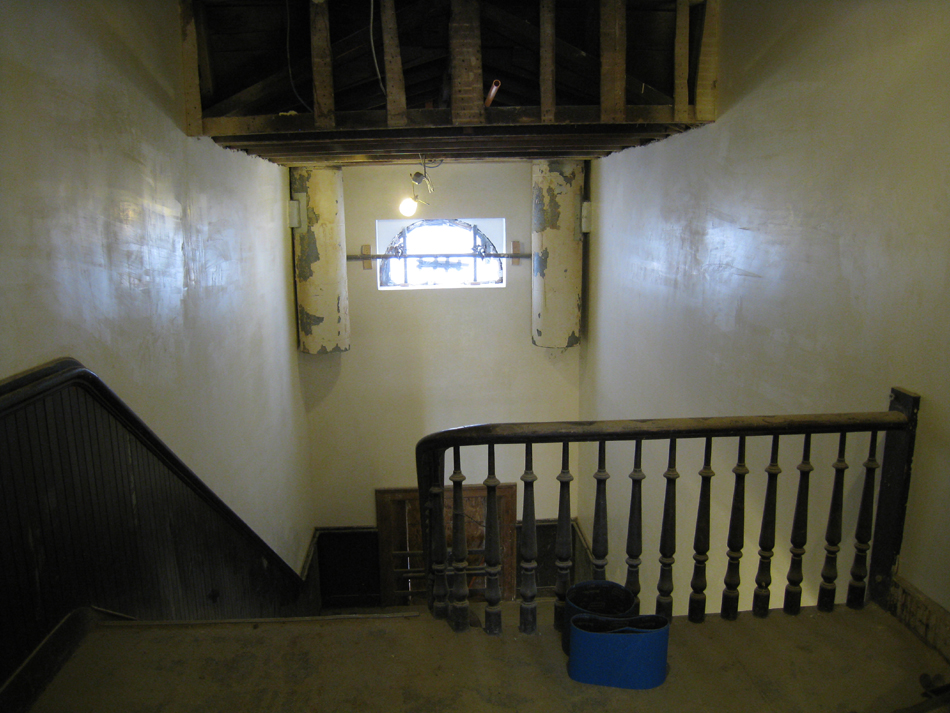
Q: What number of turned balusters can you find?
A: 14